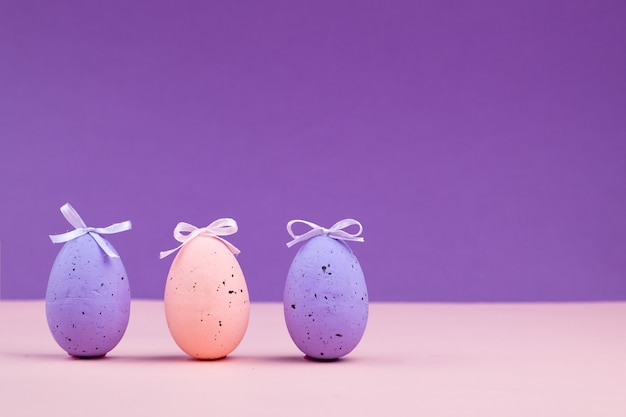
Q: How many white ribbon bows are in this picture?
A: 3